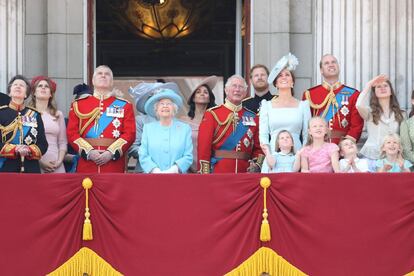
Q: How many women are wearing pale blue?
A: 2